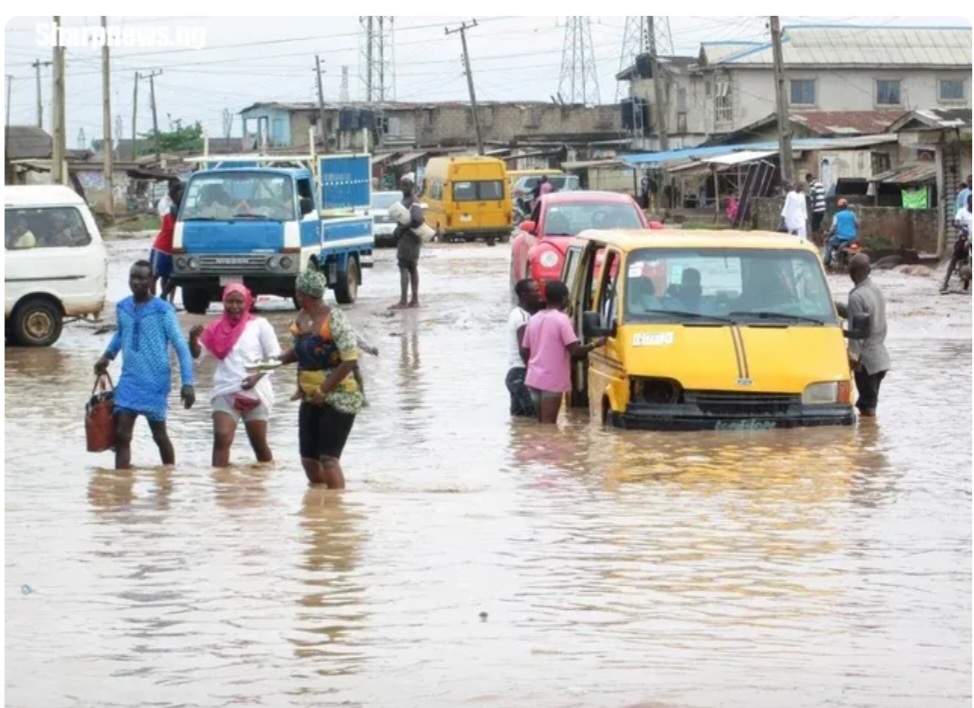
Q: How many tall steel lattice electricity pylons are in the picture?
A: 3